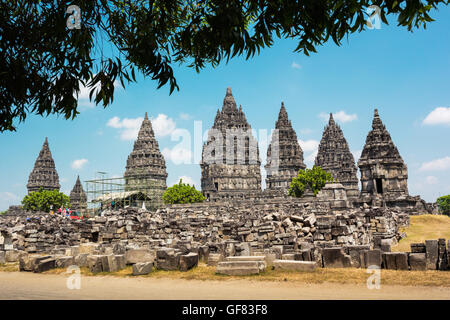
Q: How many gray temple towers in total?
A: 7